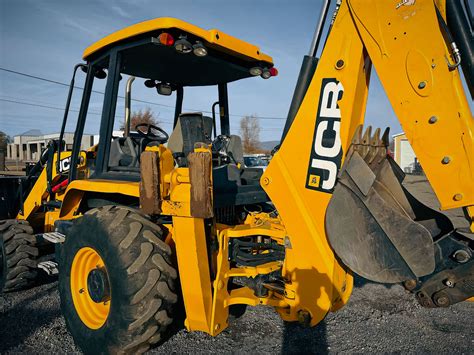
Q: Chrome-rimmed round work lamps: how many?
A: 4